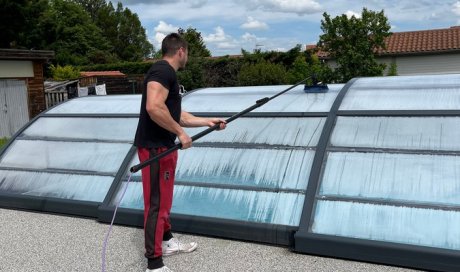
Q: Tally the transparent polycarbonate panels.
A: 12